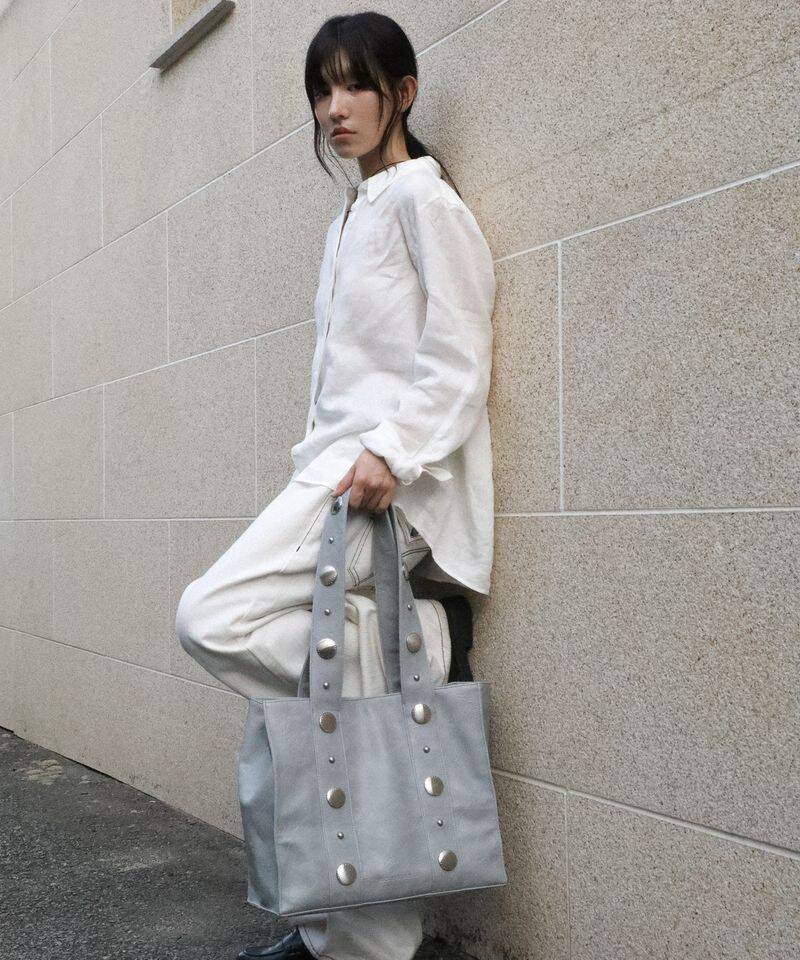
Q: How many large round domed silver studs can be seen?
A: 11